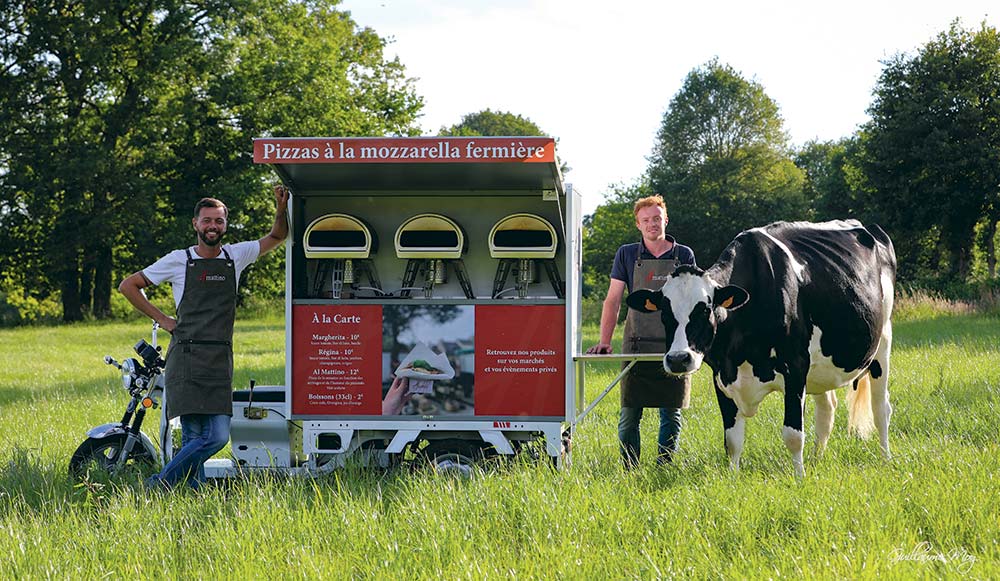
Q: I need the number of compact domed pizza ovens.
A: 3